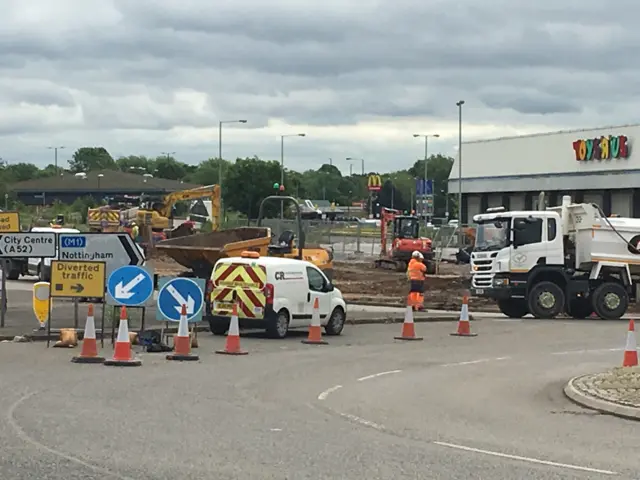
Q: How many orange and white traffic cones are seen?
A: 8